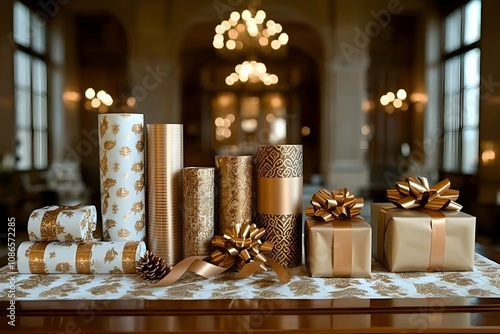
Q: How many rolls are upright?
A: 5